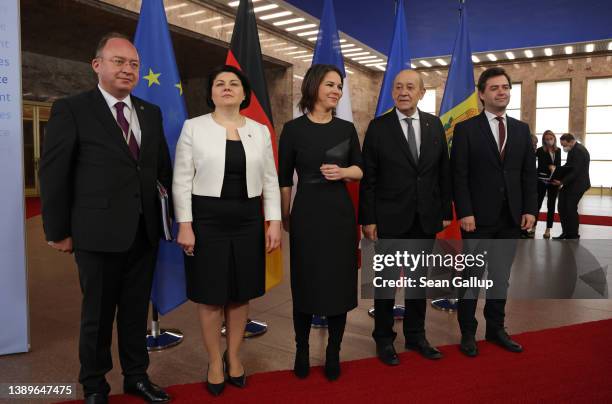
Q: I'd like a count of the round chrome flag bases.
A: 5